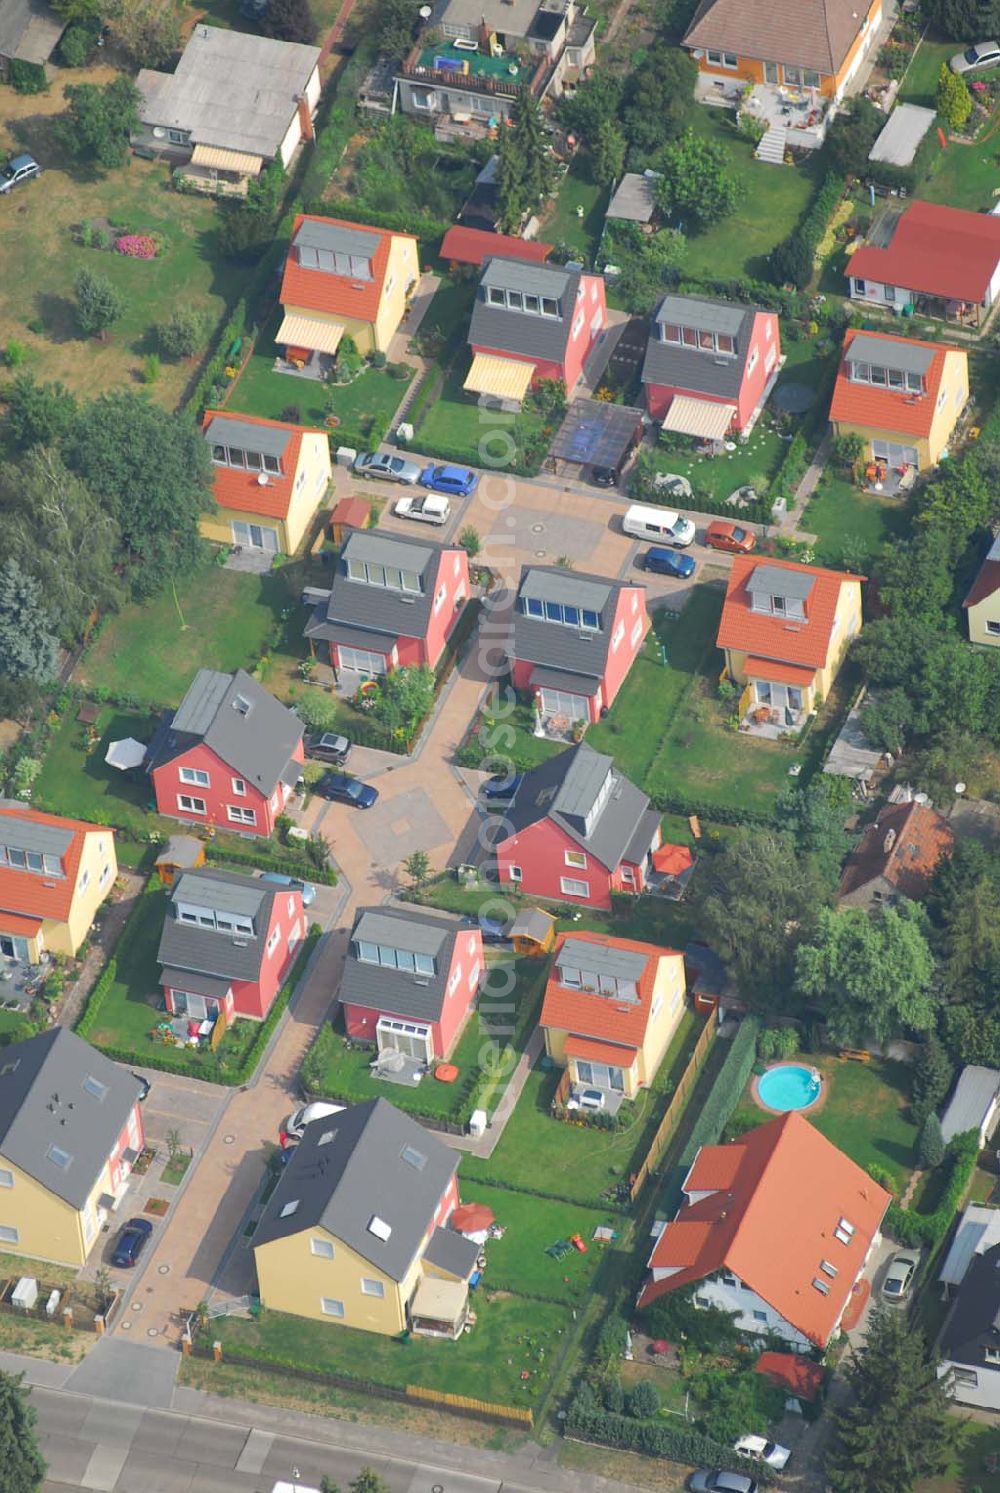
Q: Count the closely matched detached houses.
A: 14